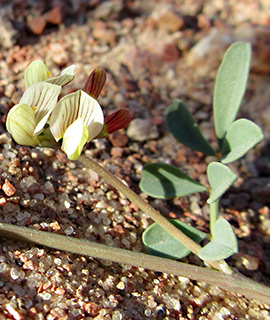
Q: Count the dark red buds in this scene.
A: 2